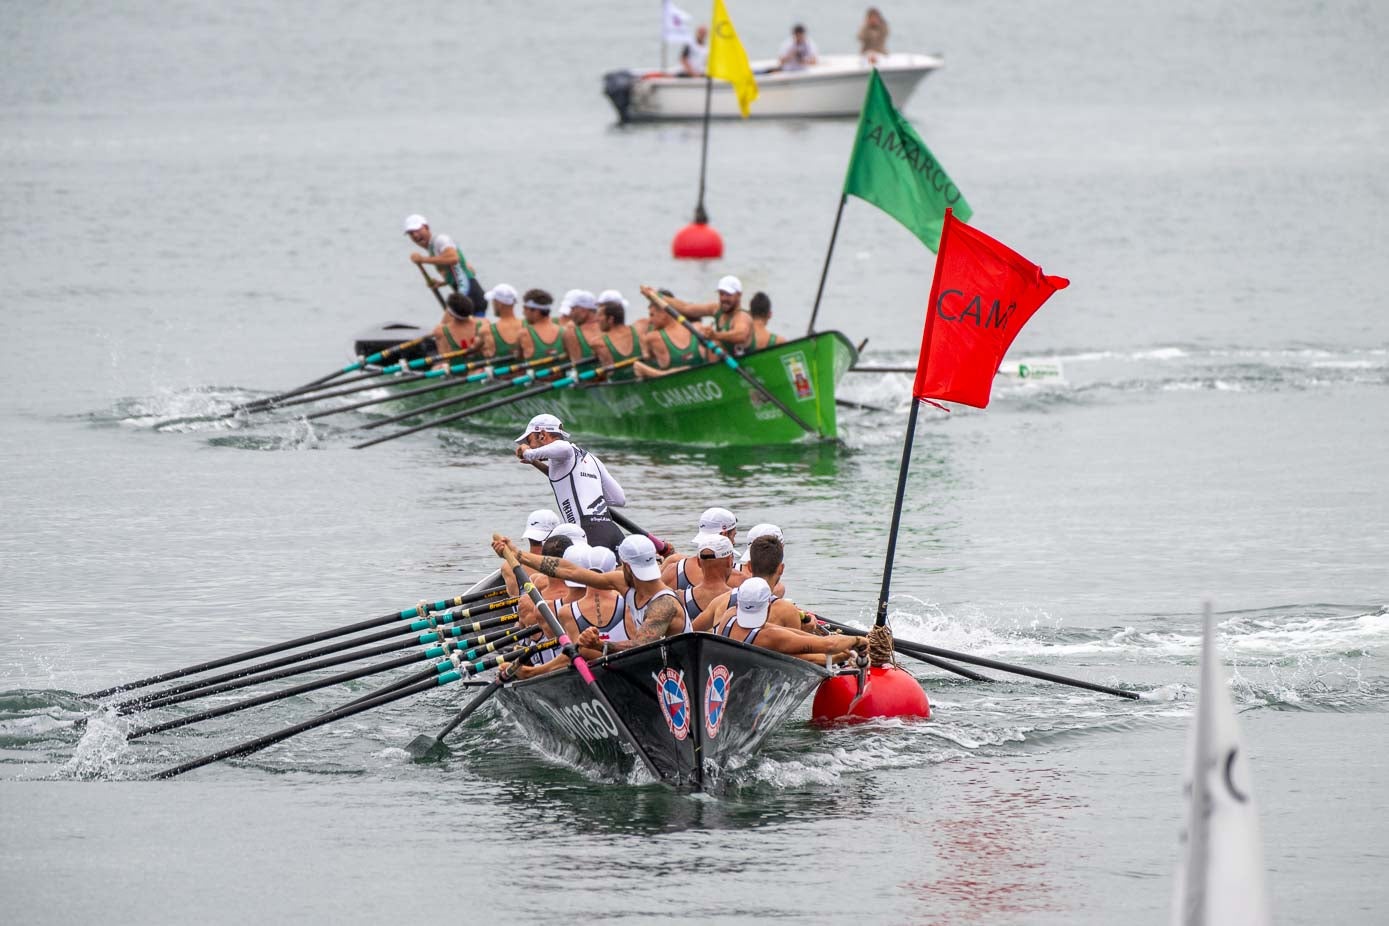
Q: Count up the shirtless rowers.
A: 0